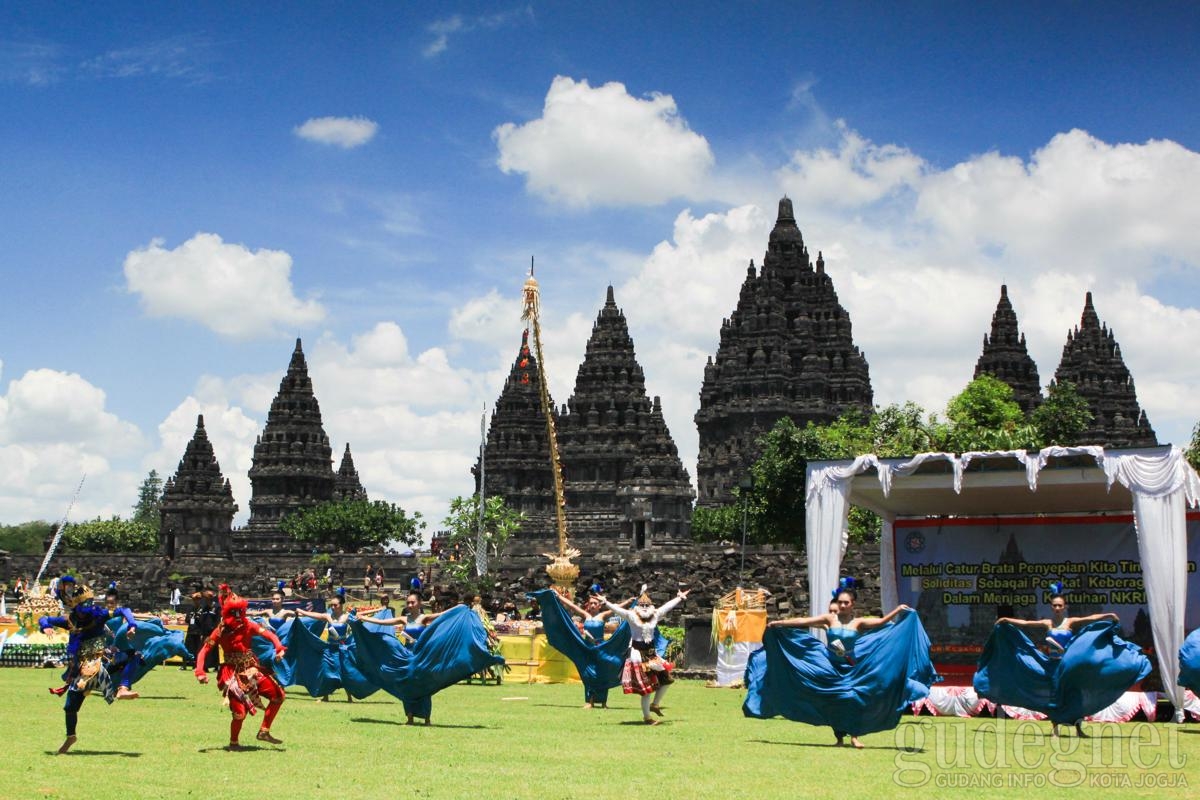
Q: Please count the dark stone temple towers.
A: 9